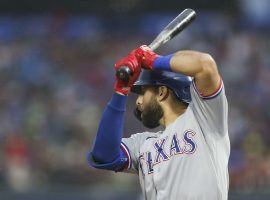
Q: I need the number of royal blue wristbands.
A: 1